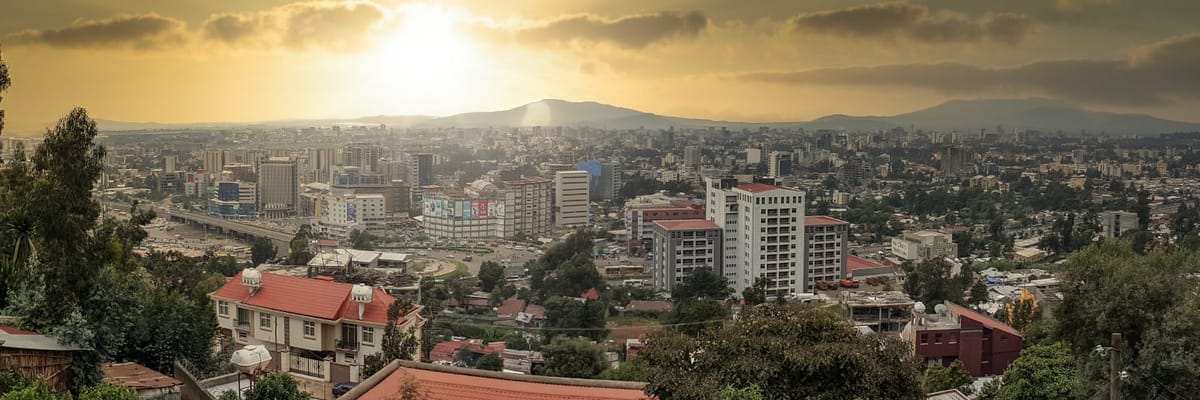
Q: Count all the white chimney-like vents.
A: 2